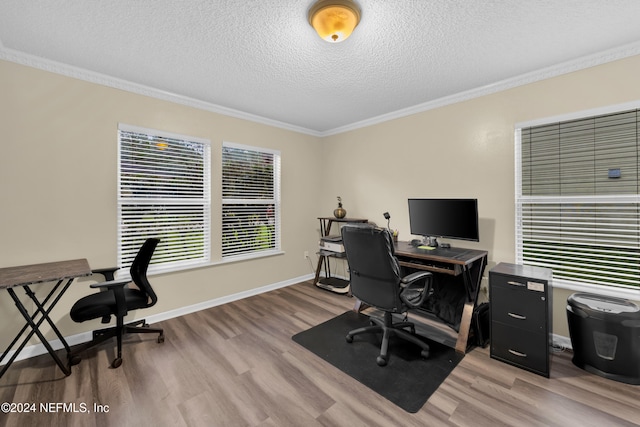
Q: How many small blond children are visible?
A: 0